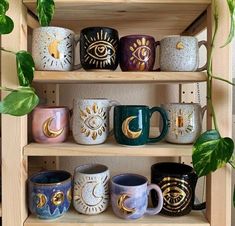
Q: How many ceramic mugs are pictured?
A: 12